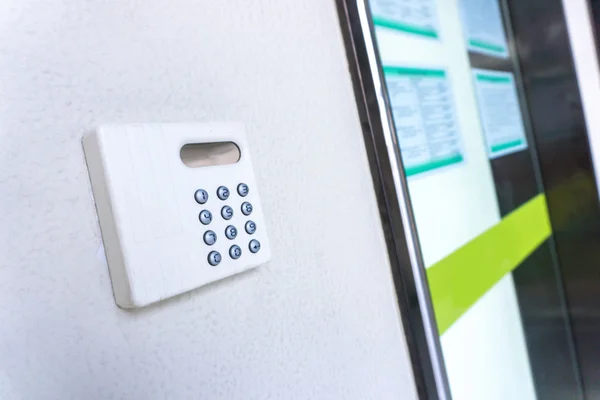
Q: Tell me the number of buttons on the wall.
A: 12